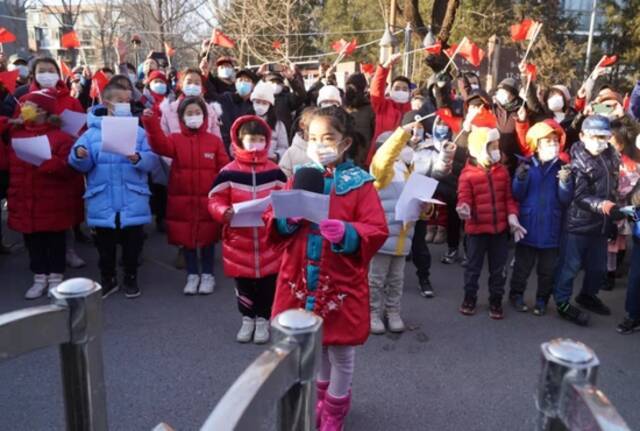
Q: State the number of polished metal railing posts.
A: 3